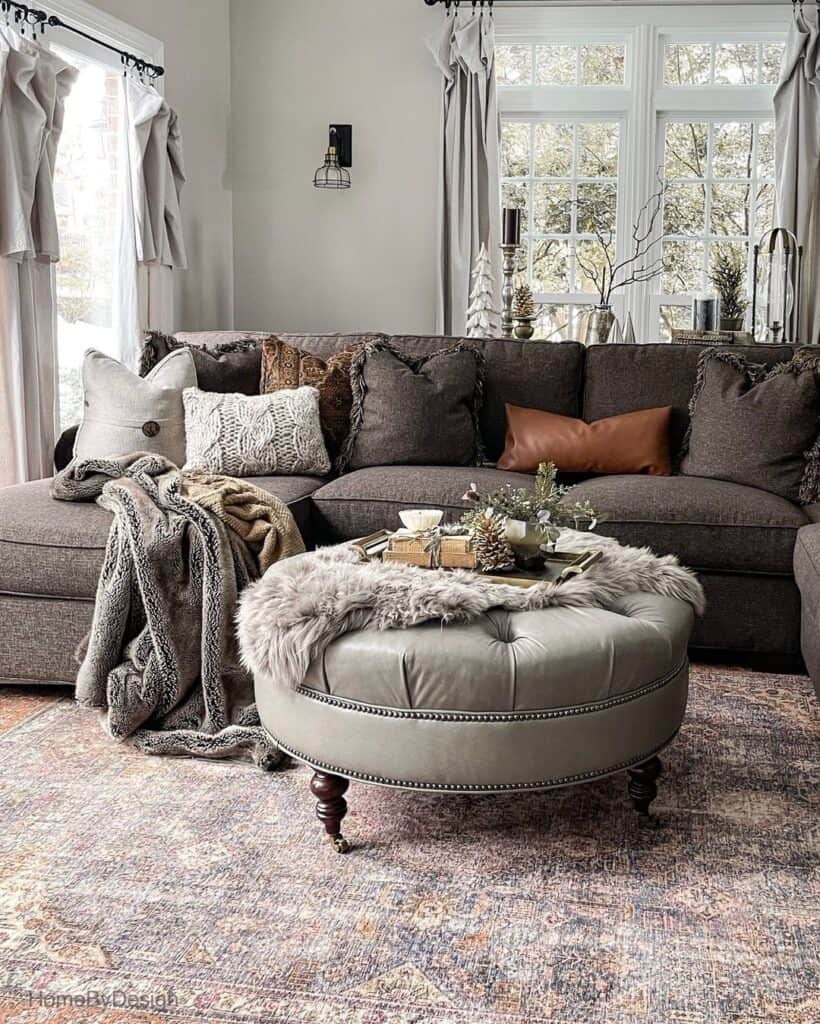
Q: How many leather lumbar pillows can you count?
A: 1